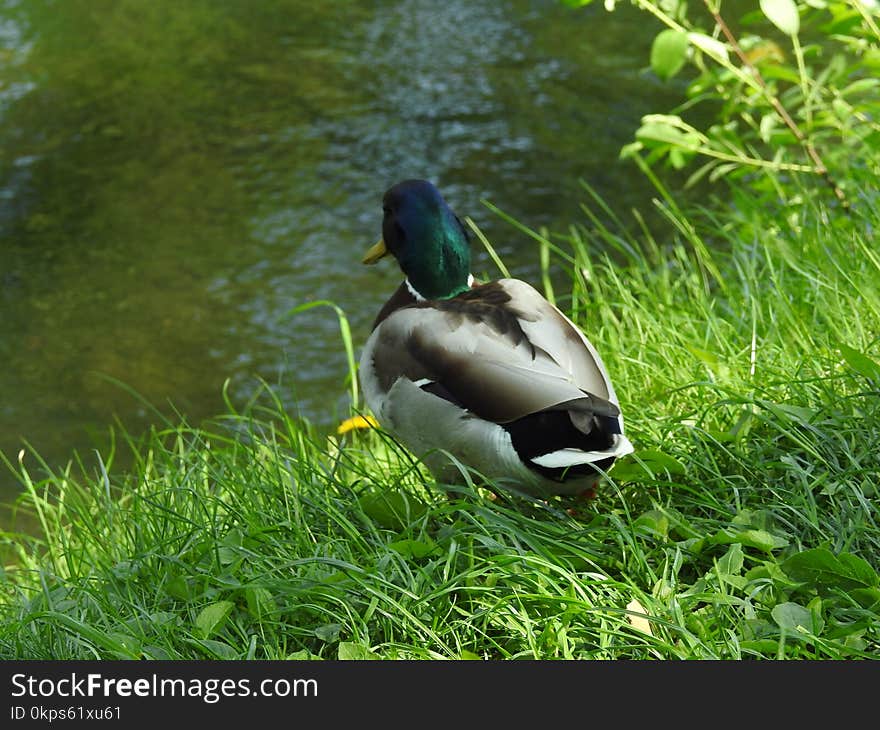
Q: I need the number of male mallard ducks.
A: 1